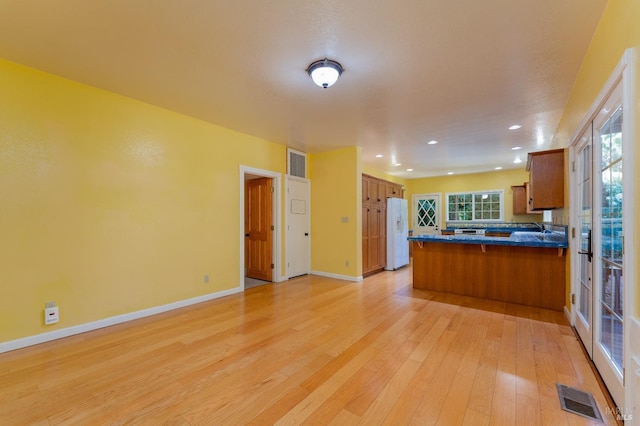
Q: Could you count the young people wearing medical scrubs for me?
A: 0